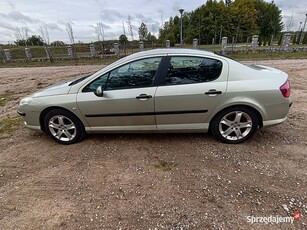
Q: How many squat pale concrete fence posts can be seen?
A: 12